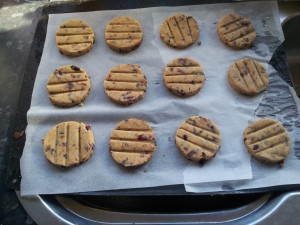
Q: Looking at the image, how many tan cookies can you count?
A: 12